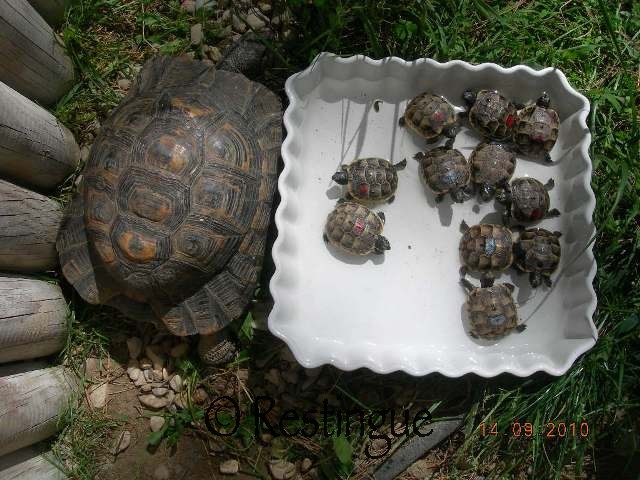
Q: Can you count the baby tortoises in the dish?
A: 11